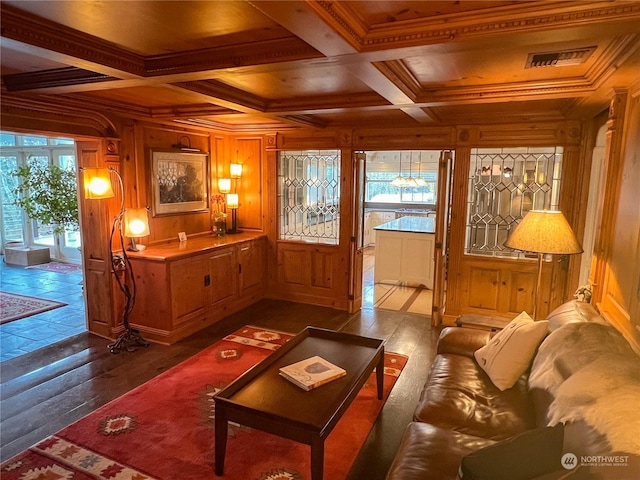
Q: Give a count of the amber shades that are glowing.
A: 6